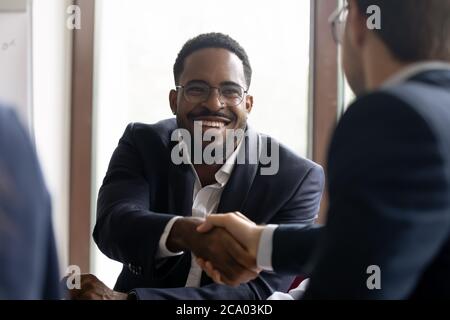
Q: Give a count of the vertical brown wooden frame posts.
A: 2